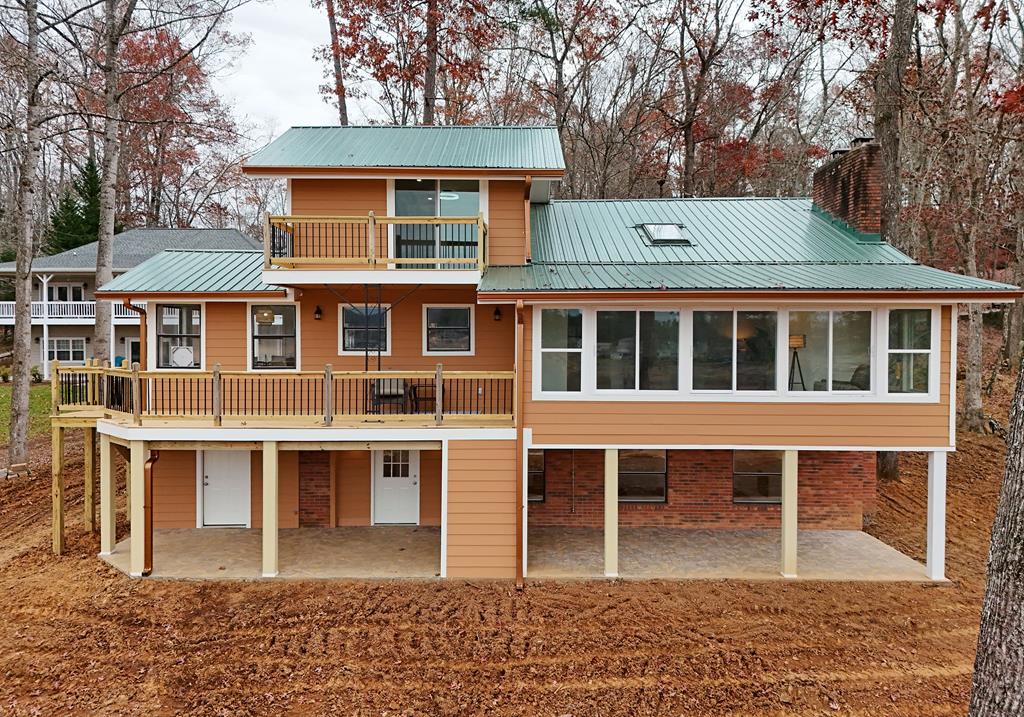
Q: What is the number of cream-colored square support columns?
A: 5